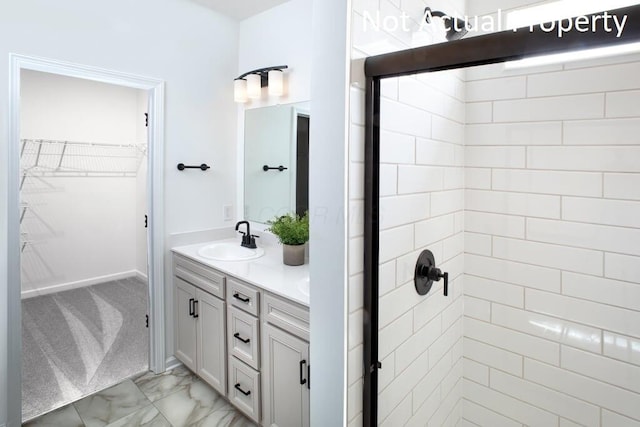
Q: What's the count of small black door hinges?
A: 3